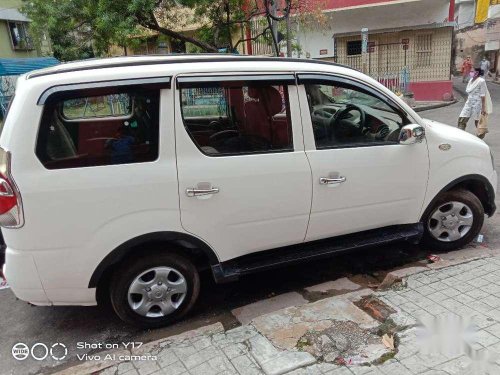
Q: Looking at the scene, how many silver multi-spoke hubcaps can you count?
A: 2